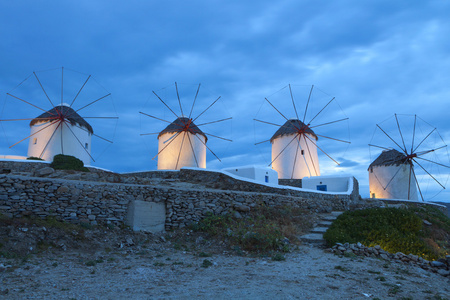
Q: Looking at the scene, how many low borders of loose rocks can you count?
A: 1